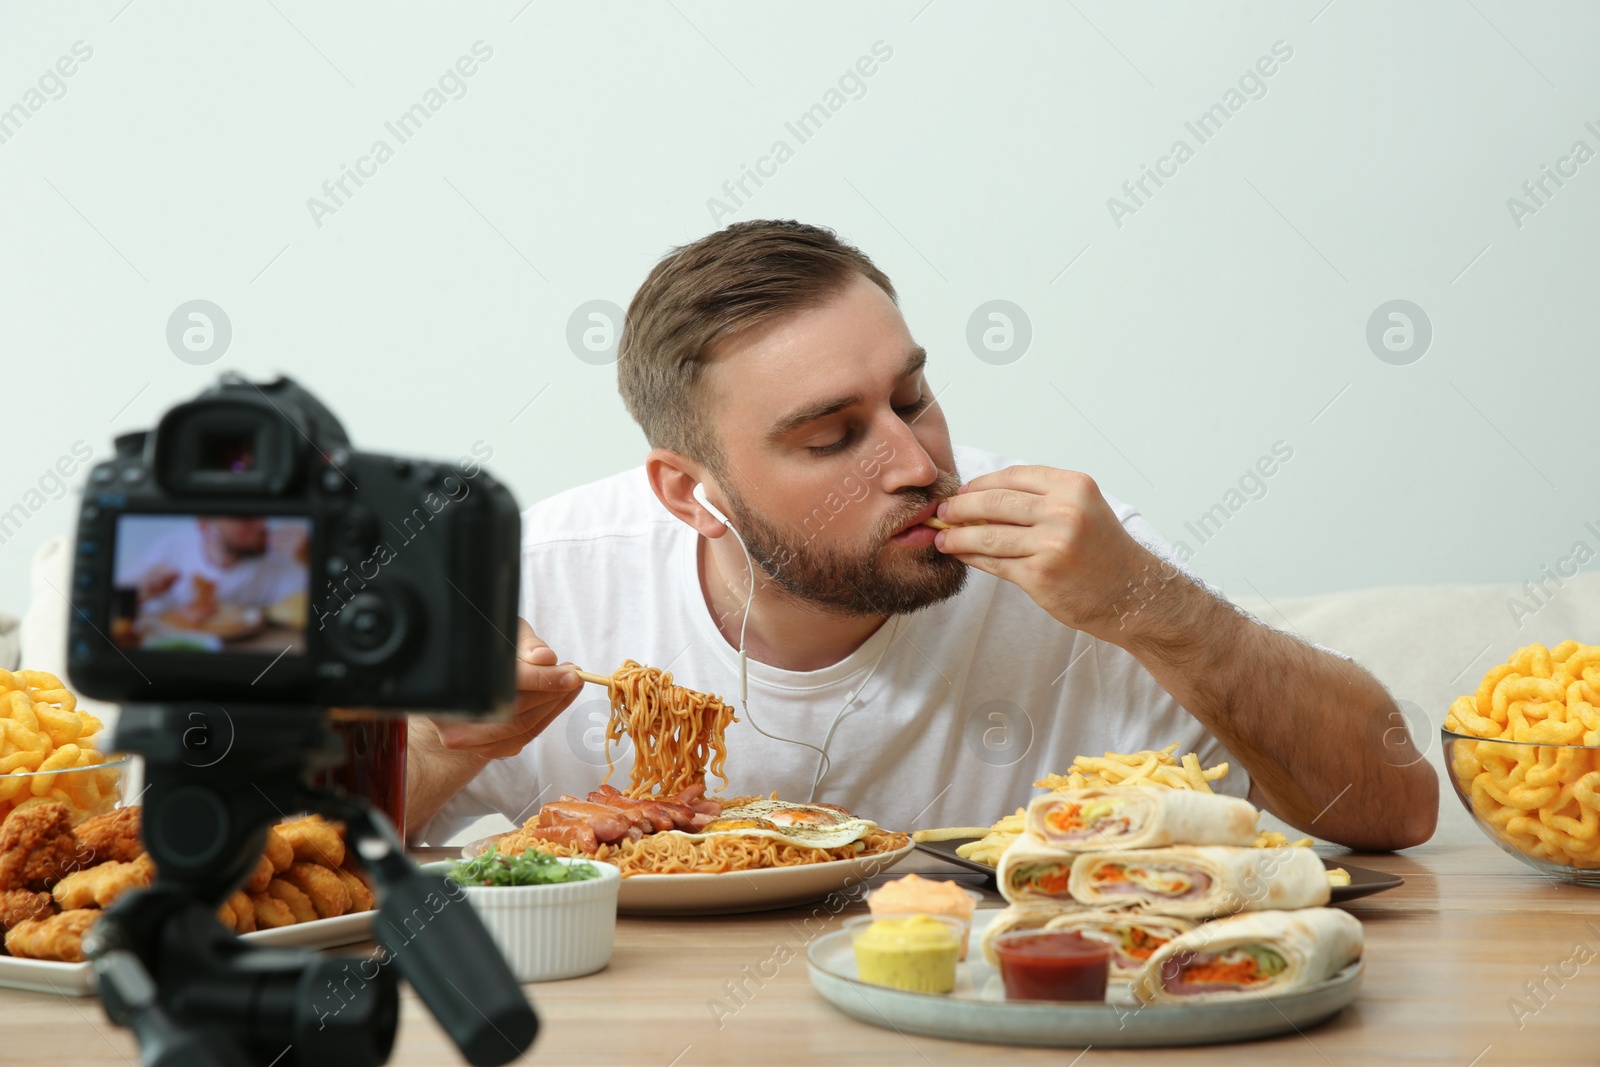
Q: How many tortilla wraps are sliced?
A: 6